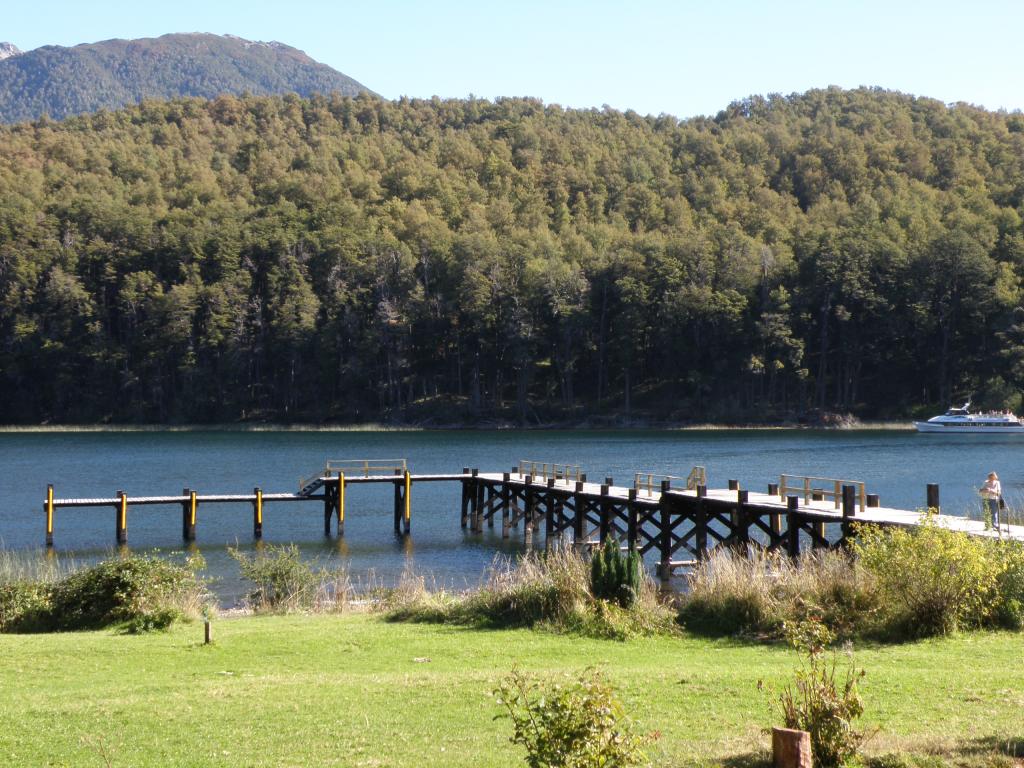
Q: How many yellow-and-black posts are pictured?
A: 6